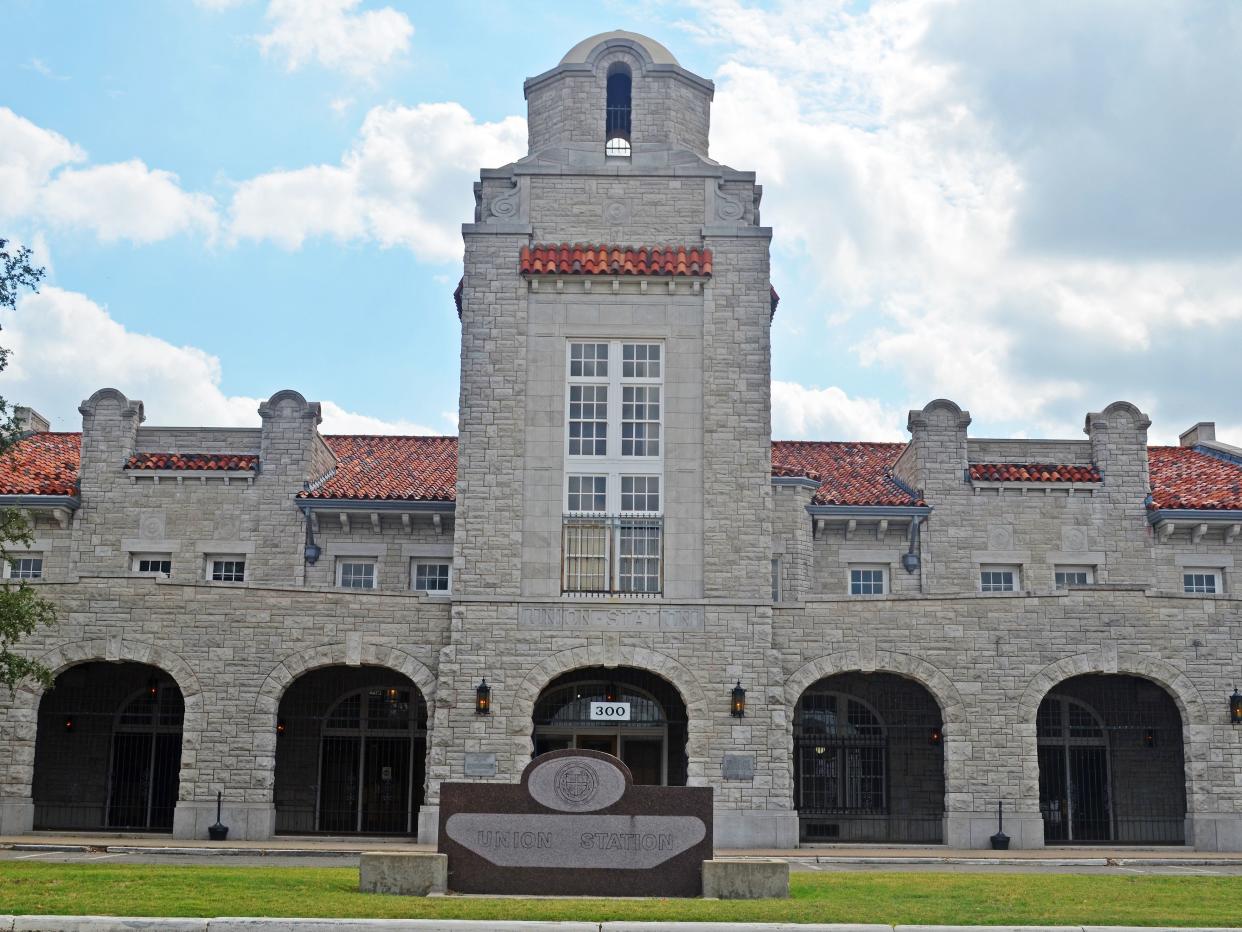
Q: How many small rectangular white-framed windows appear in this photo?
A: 9